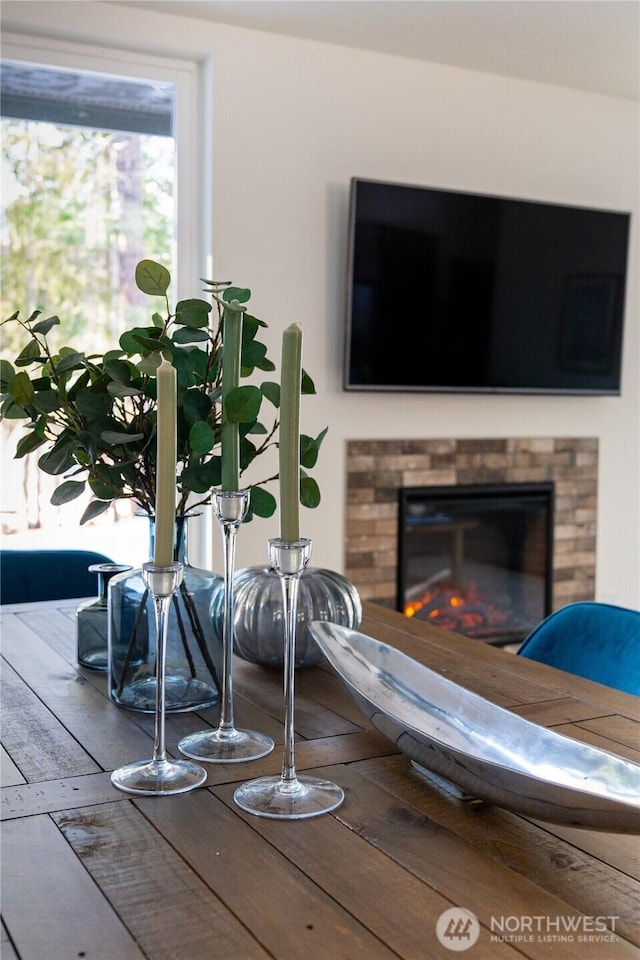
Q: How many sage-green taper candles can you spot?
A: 3